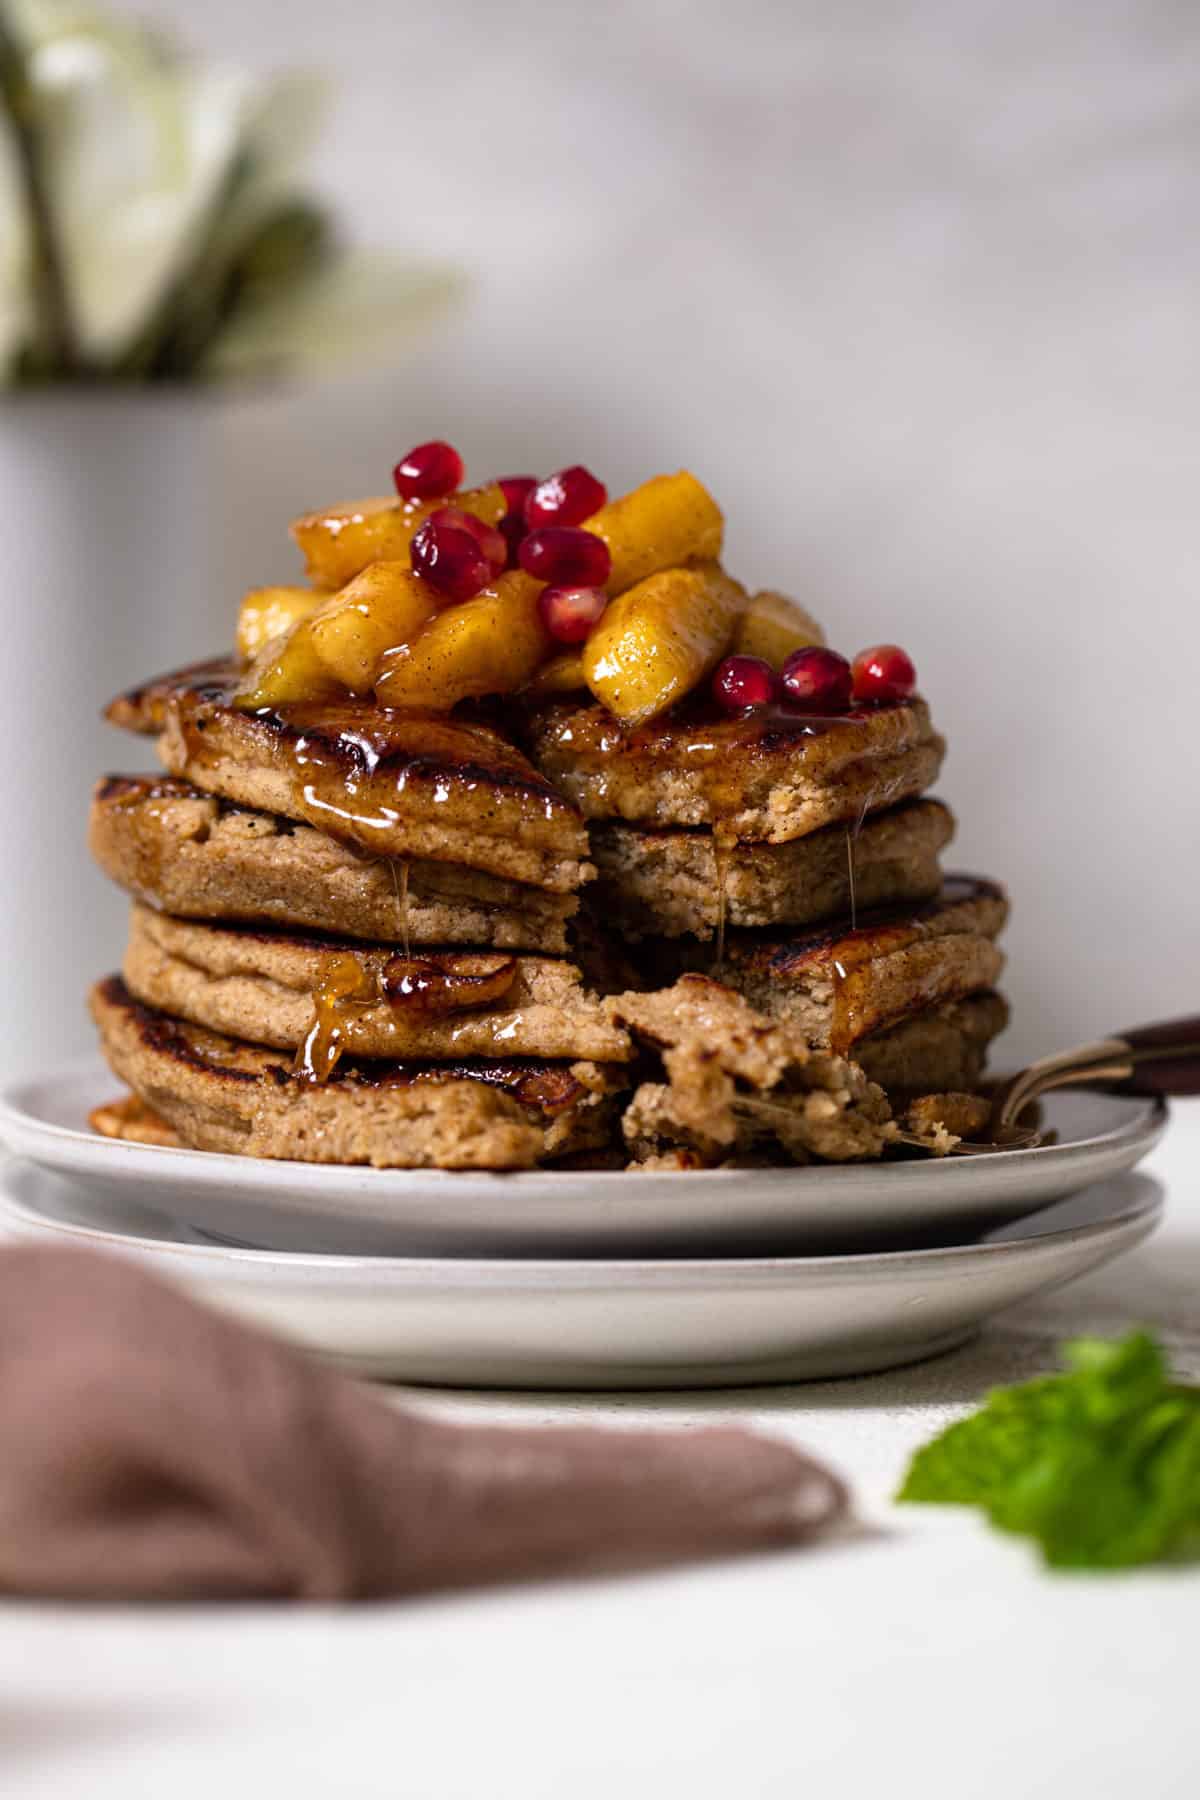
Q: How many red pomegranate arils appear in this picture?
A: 10